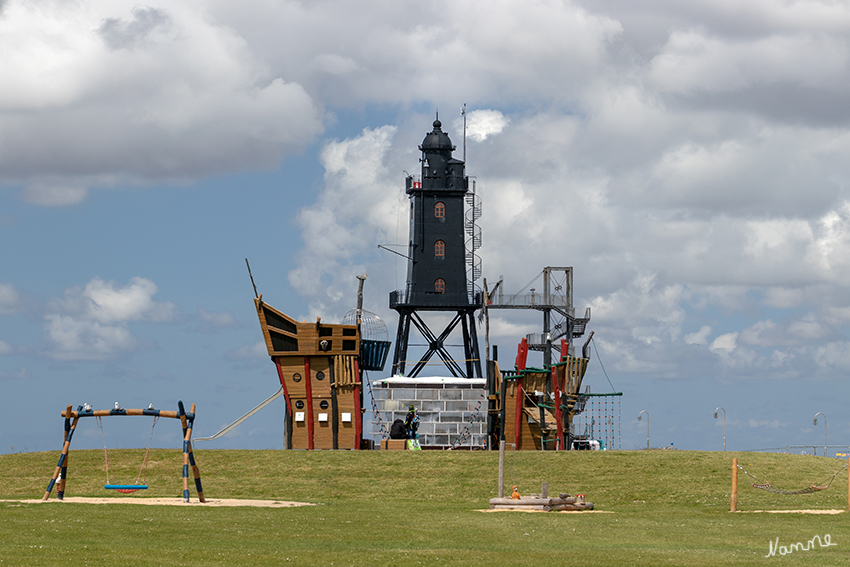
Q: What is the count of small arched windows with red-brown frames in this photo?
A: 3